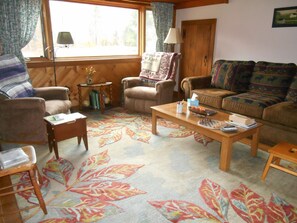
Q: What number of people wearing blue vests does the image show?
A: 0